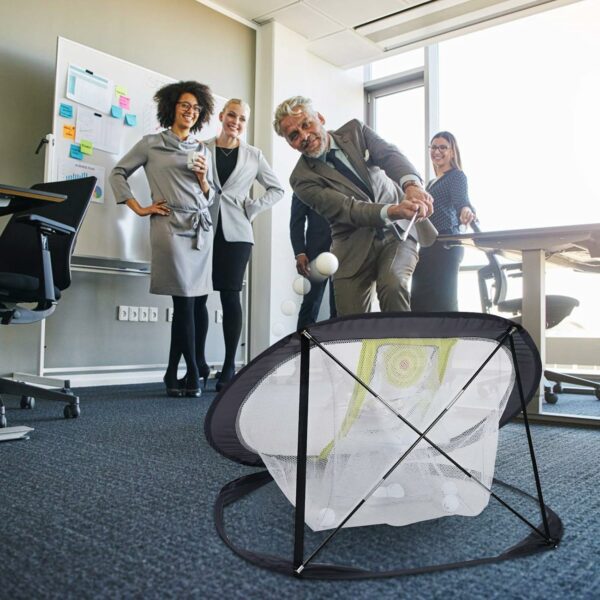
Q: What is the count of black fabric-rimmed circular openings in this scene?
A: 2